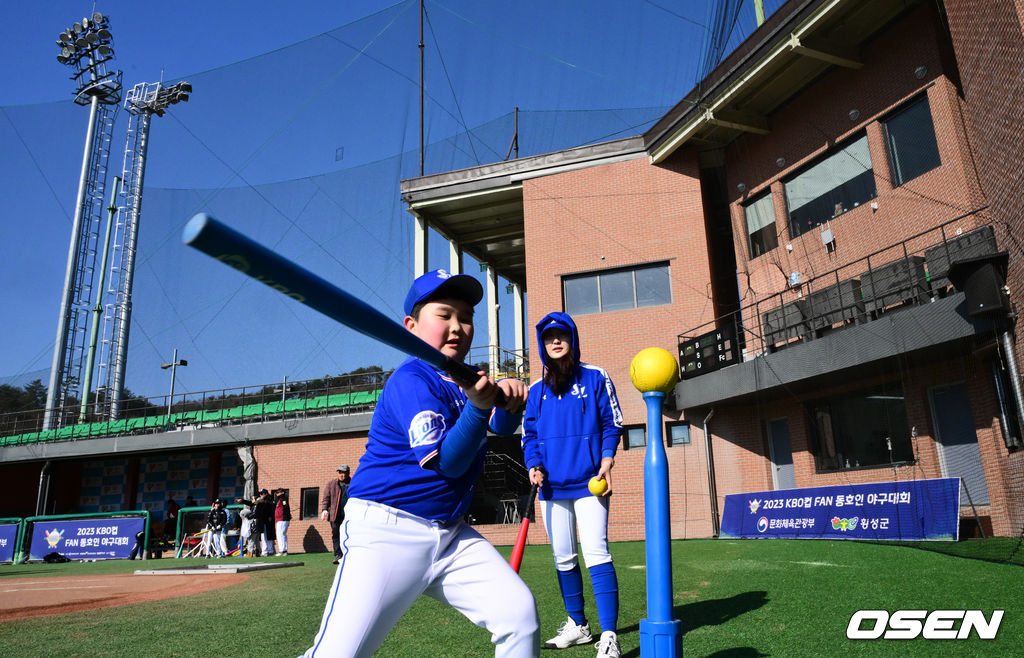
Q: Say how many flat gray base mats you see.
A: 1